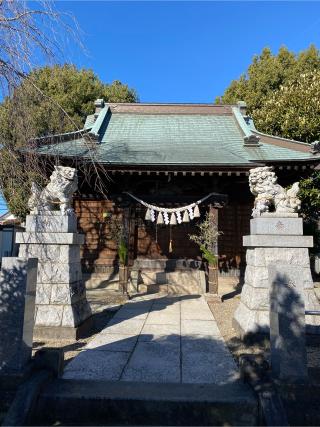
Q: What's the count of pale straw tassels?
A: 5